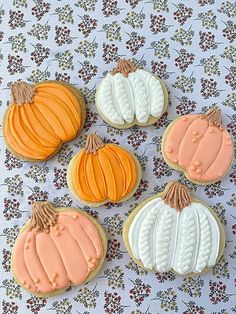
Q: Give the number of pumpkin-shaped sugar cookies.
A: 6